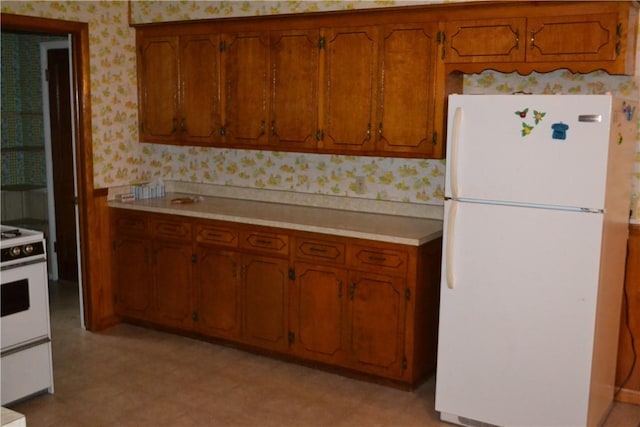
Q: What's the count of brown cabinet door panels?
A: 14